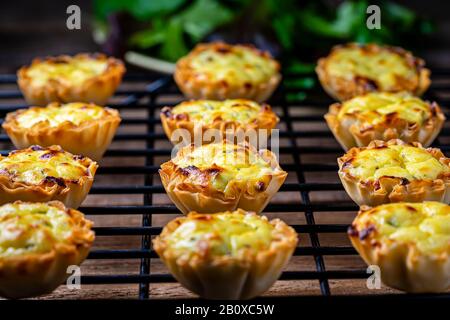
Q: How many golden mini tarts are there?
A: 12